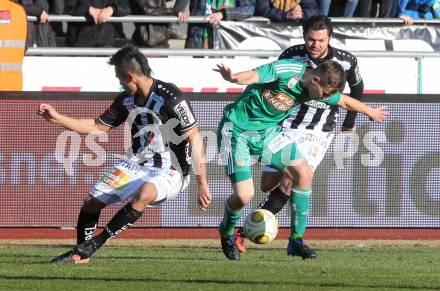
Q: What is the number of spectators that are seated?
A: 0